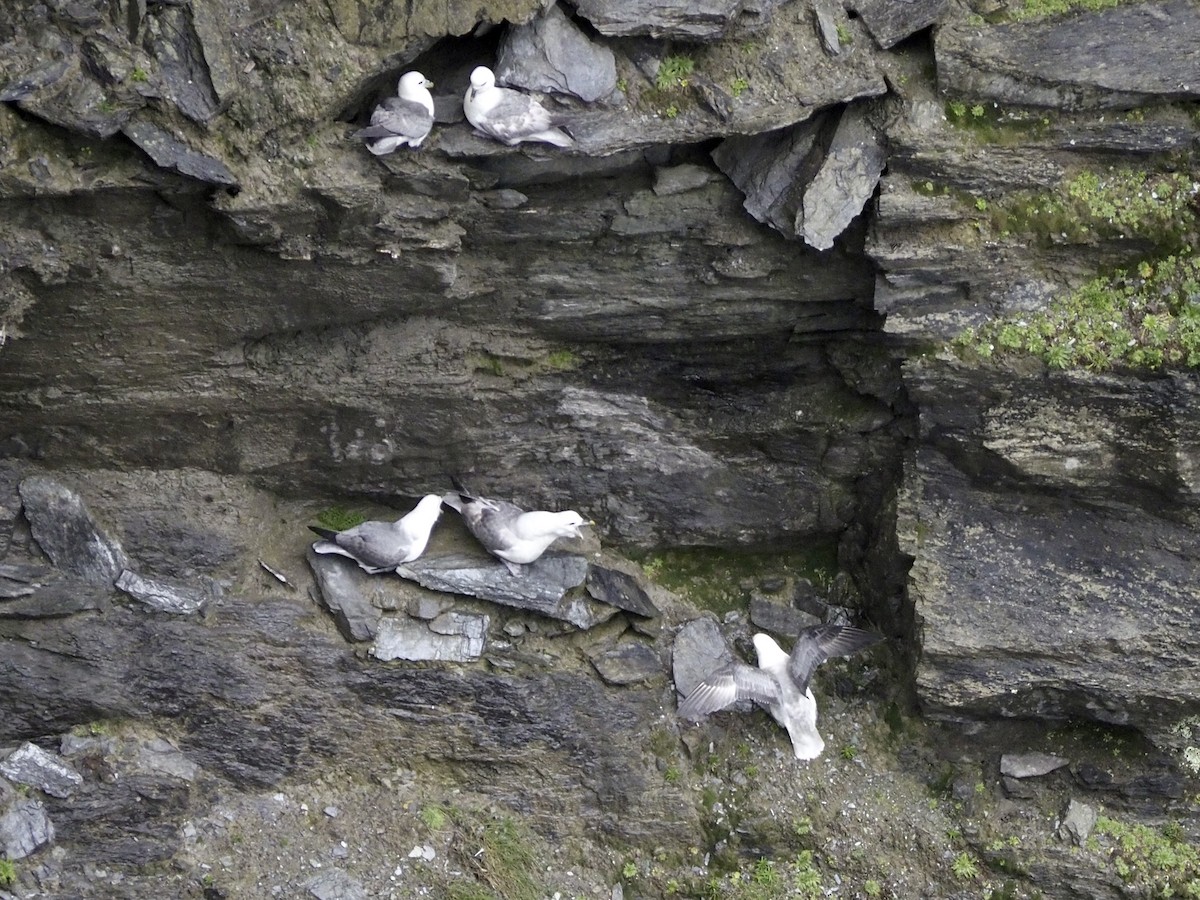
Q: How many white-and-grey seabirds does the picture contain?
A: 5